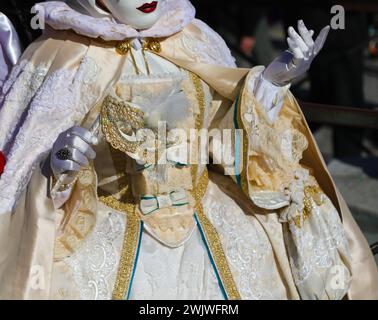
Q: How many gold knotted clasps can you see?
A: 2